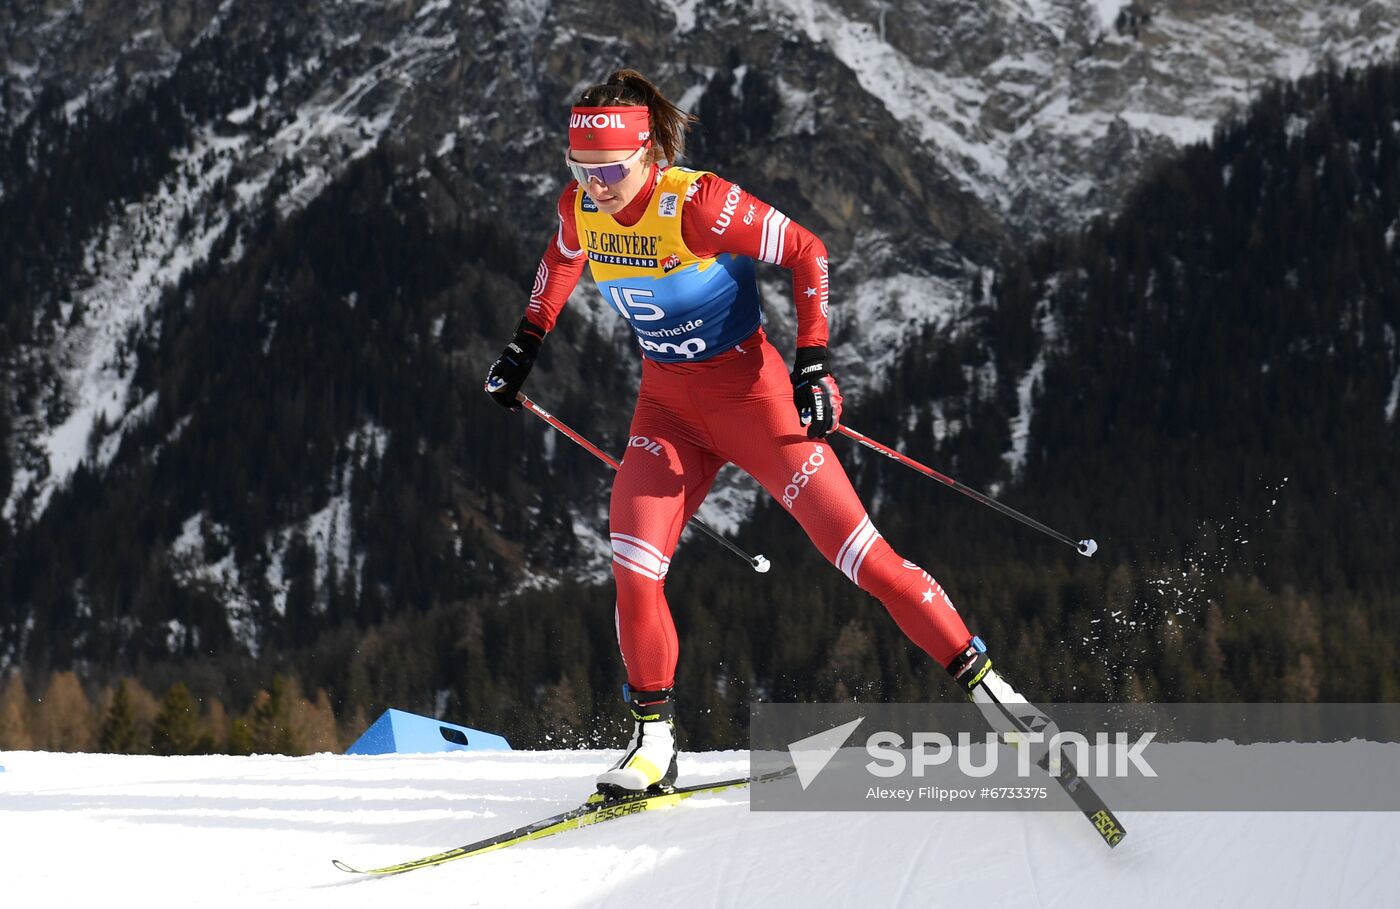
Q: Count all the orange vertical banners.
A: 0